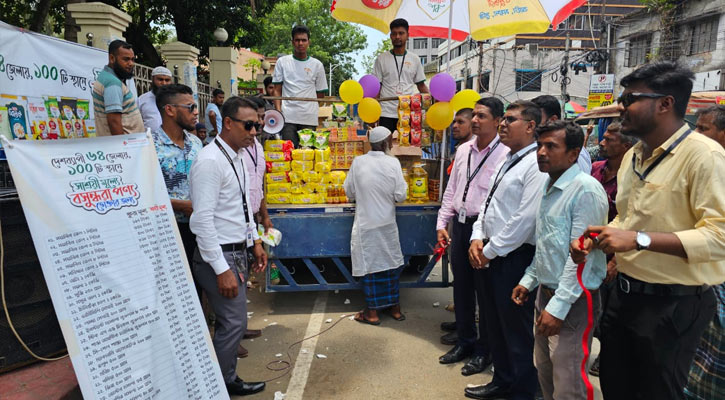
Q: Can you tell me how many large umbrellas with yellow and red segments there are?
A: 1